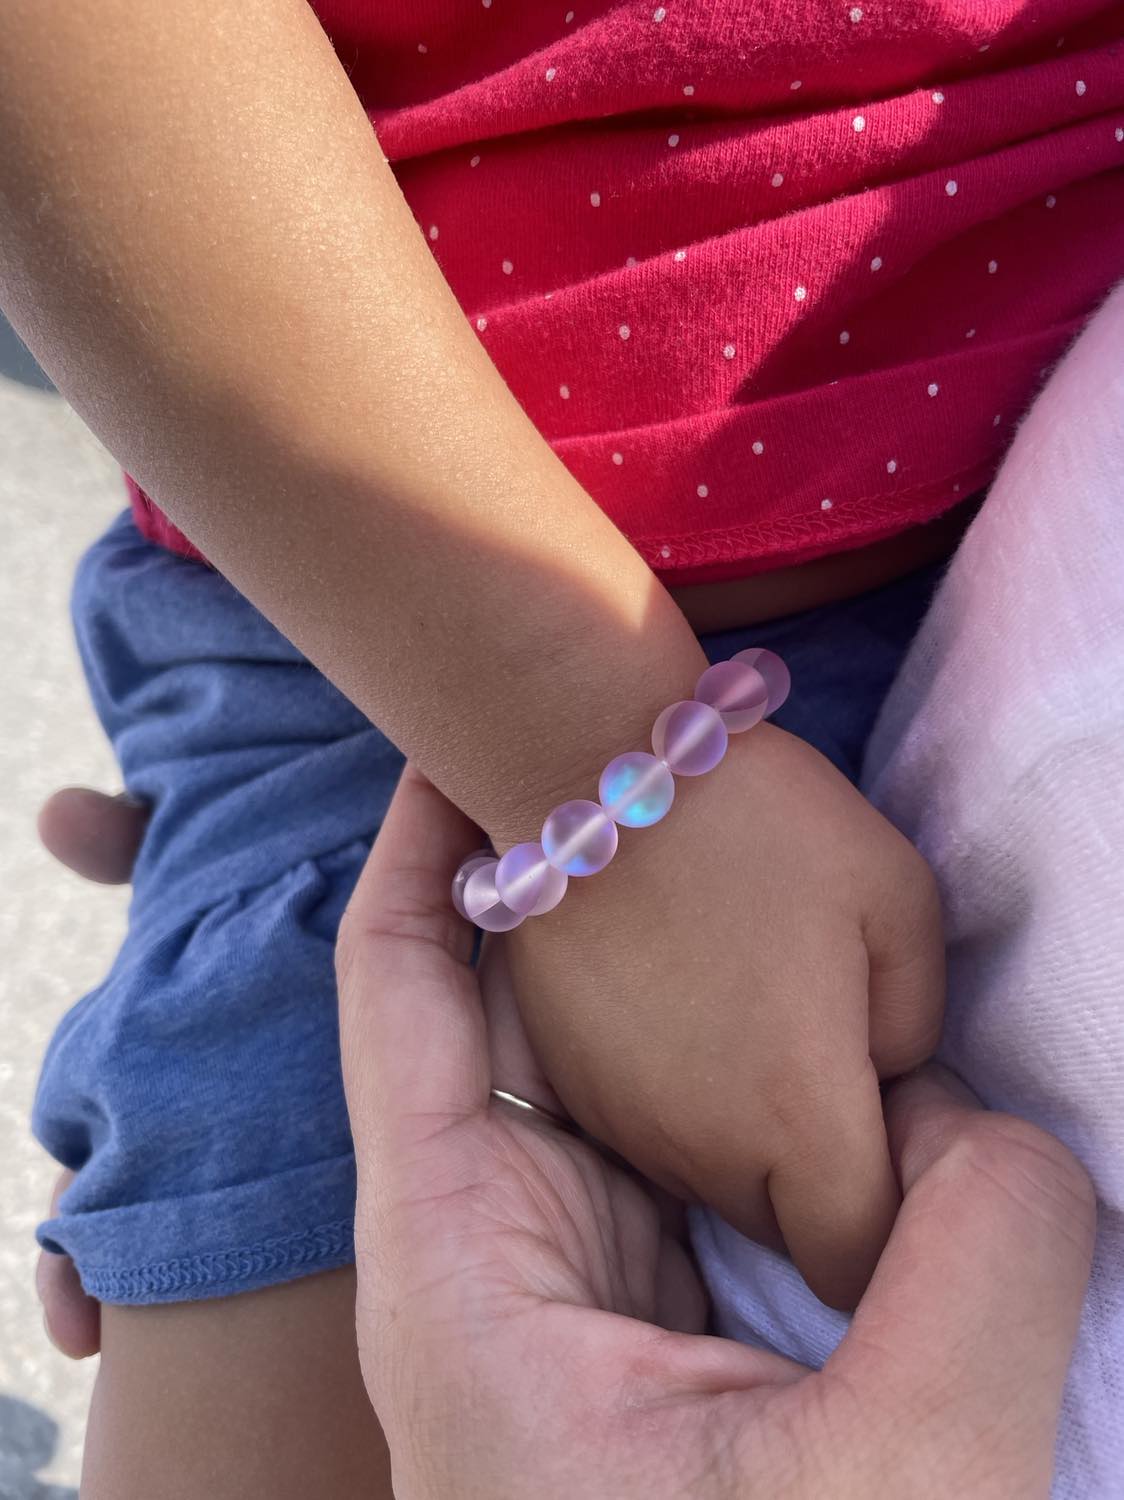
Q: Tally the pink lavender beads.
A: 8